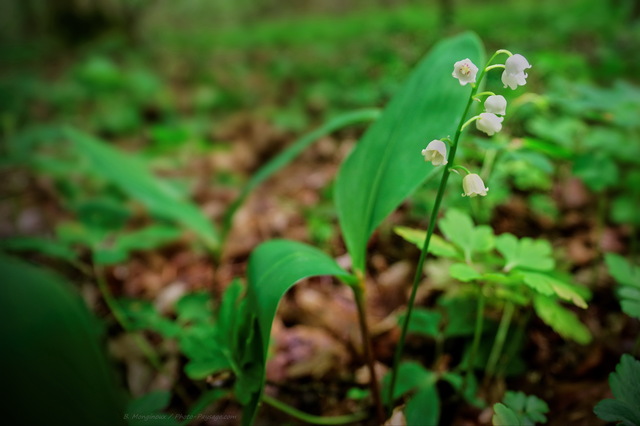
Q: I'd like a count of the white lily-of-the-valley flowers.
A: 7